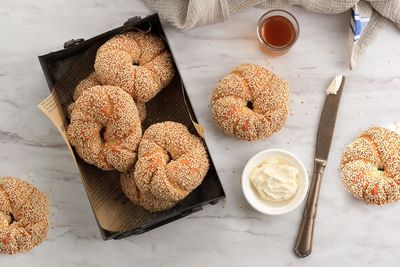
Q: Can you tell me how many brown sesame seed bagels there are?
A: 8